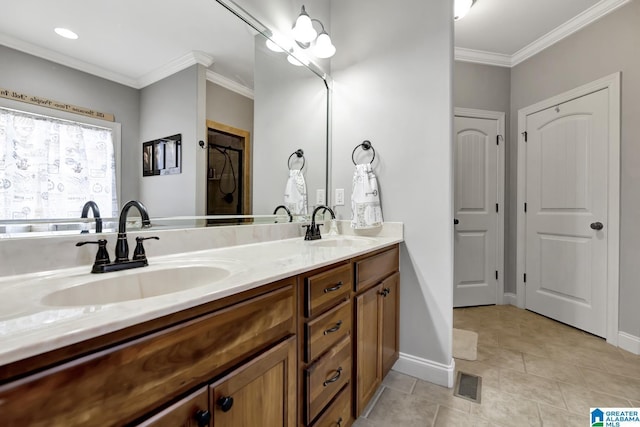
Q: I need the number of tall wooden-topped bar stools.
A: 0